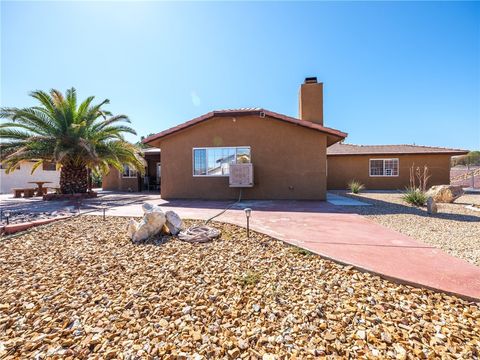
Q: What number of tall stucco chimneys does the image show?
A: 1